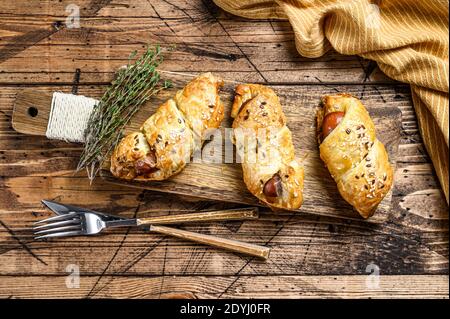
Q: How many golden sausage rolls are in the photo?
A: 3